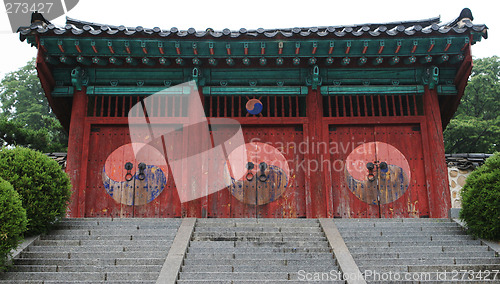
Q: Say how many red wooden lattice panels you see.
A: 3